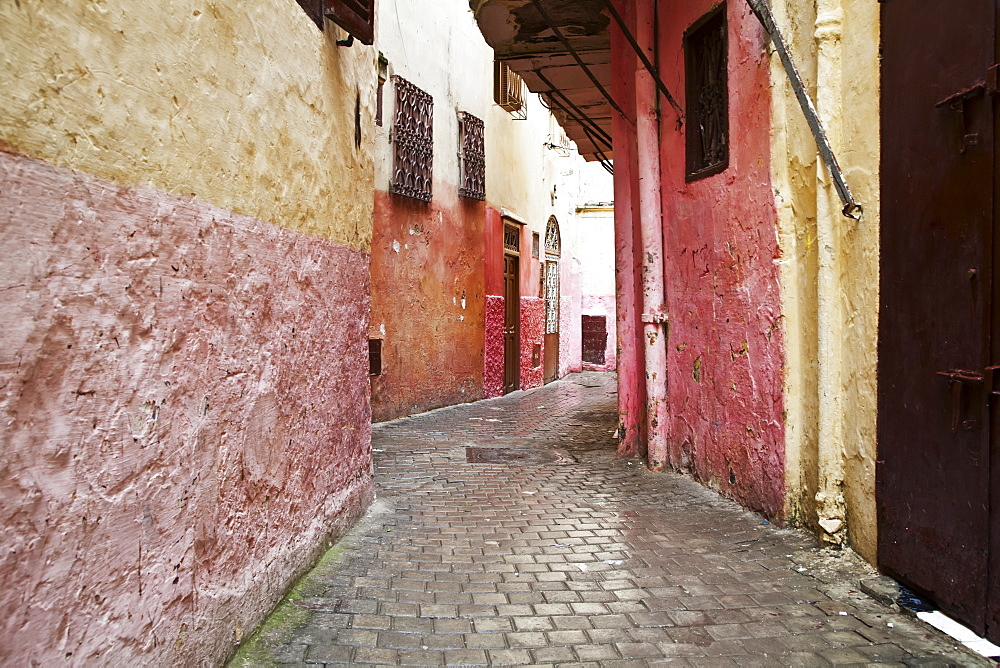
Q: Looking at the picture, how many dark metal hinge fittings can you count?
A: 2